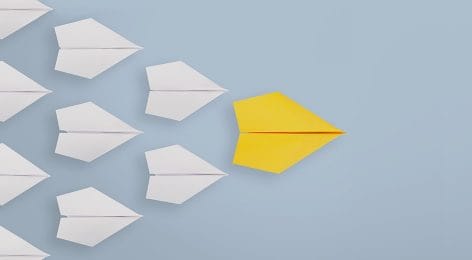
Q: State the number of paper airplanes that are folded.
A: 10